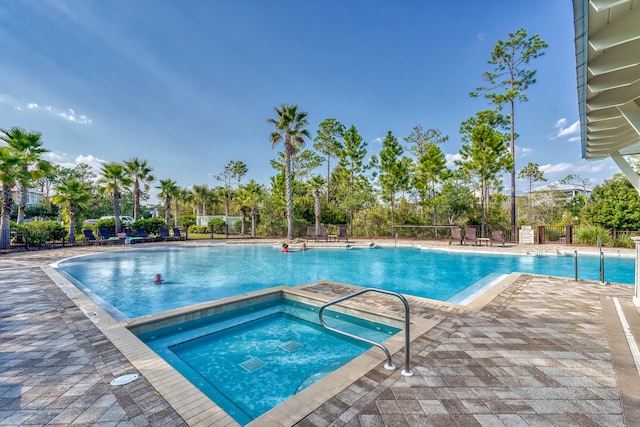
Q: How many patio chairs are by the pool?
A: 12